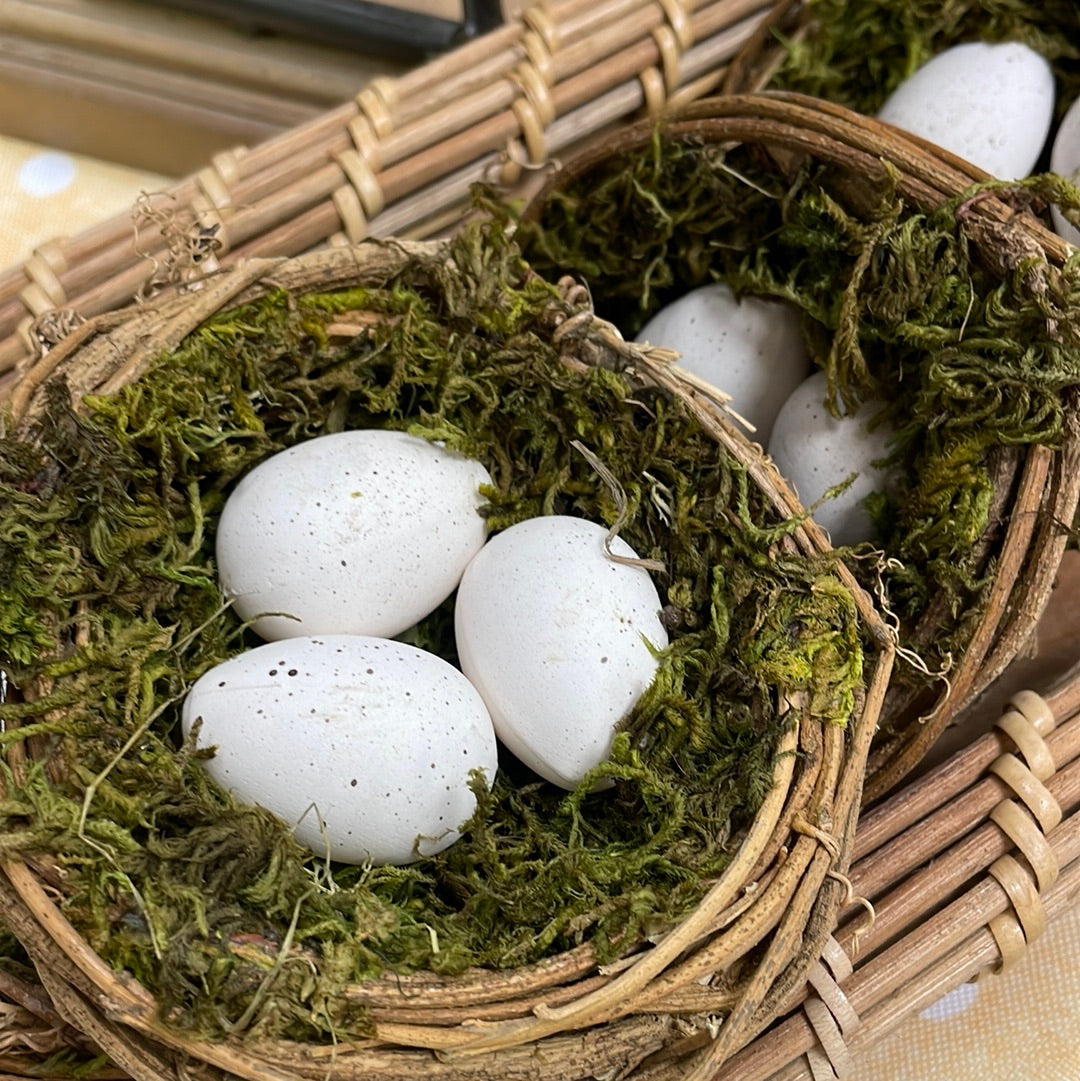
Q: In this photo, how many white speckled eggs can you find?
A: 7